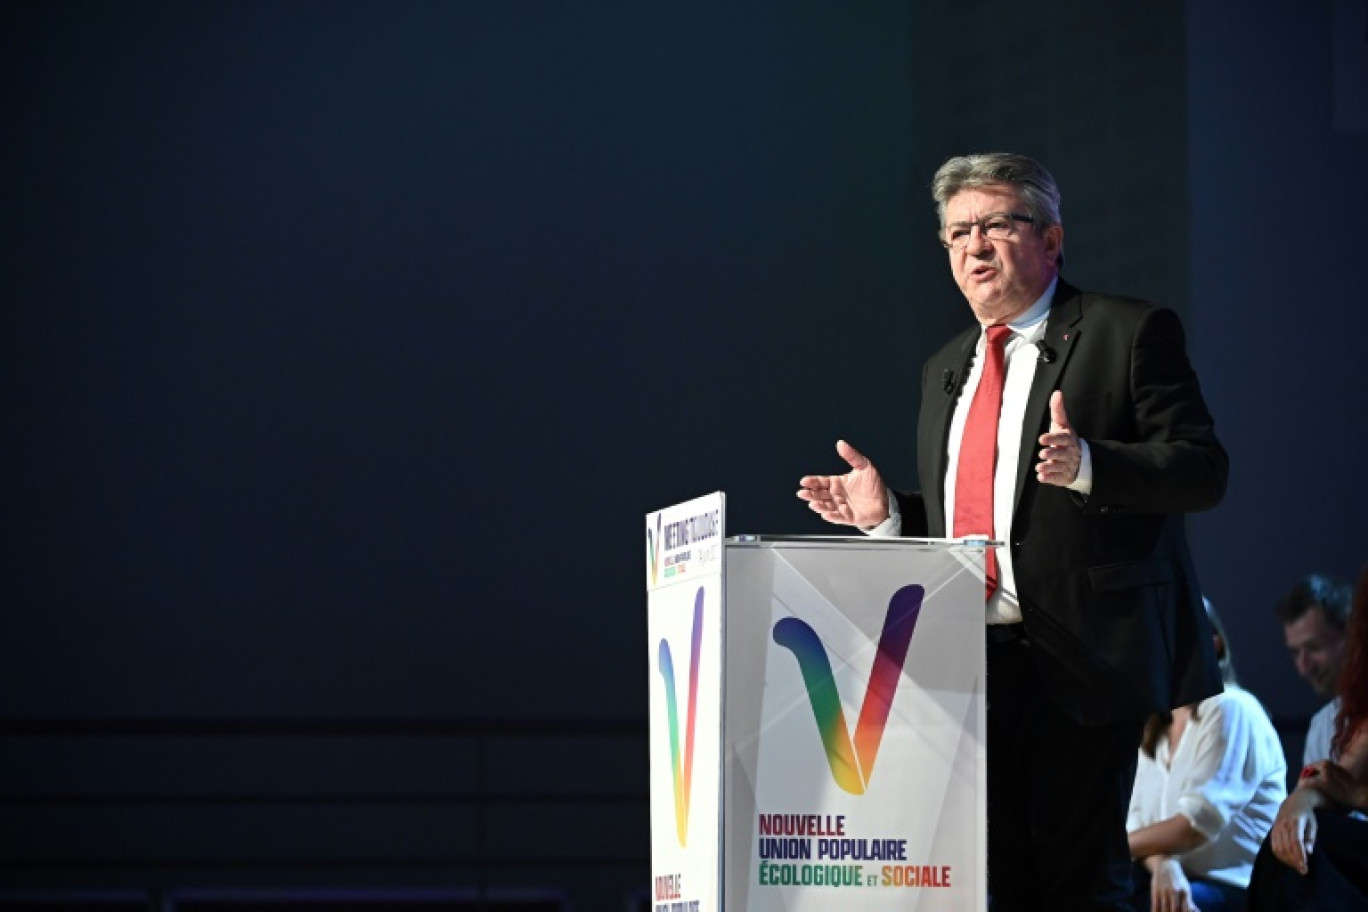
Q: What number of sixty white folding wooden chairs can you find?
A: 0